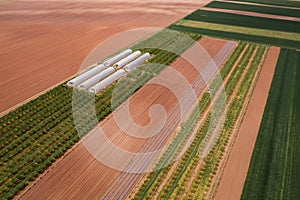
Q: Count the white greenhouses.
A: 6